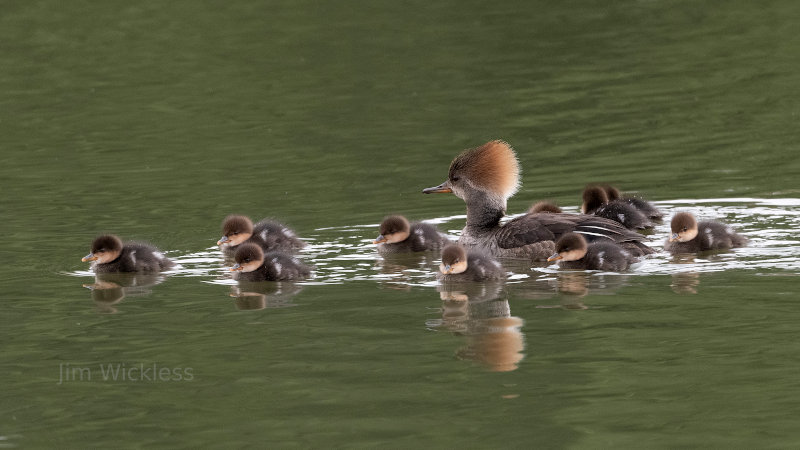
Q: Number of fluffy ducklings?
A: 10